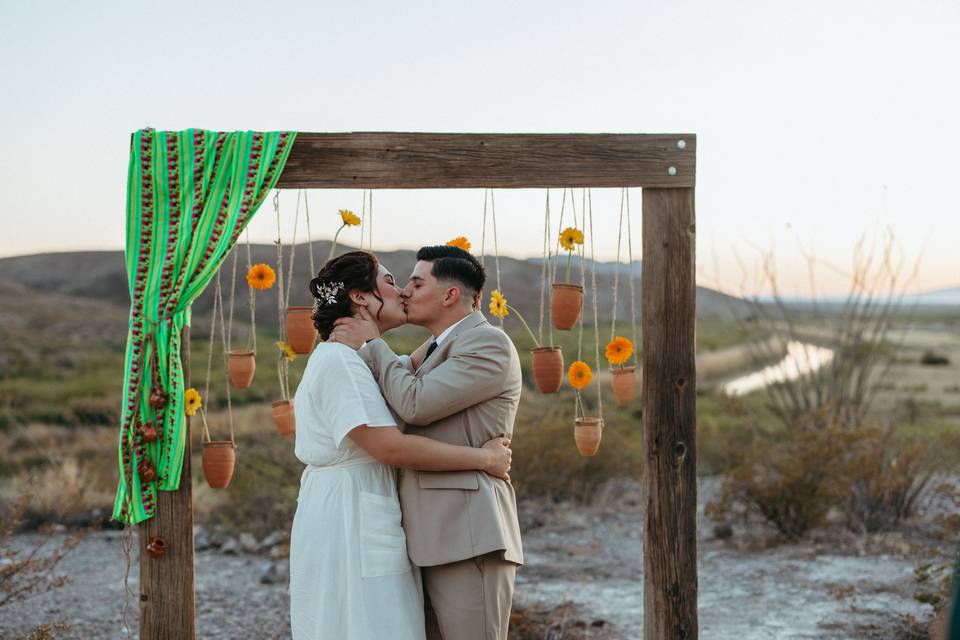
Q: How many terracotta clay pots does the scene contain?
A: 8